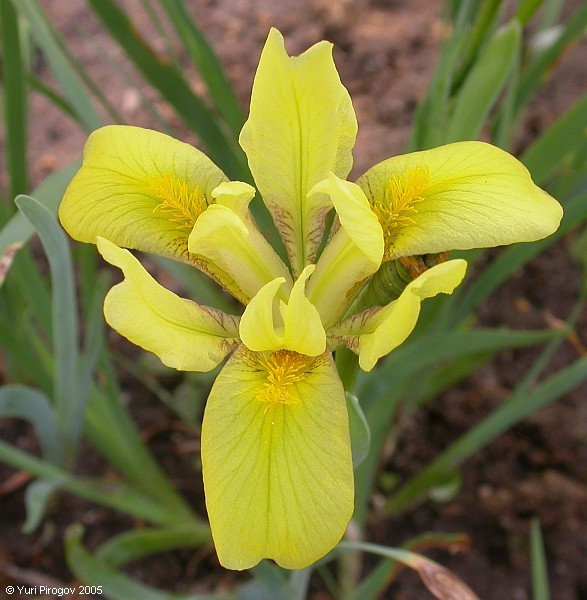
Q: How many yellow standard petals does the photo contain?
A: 3